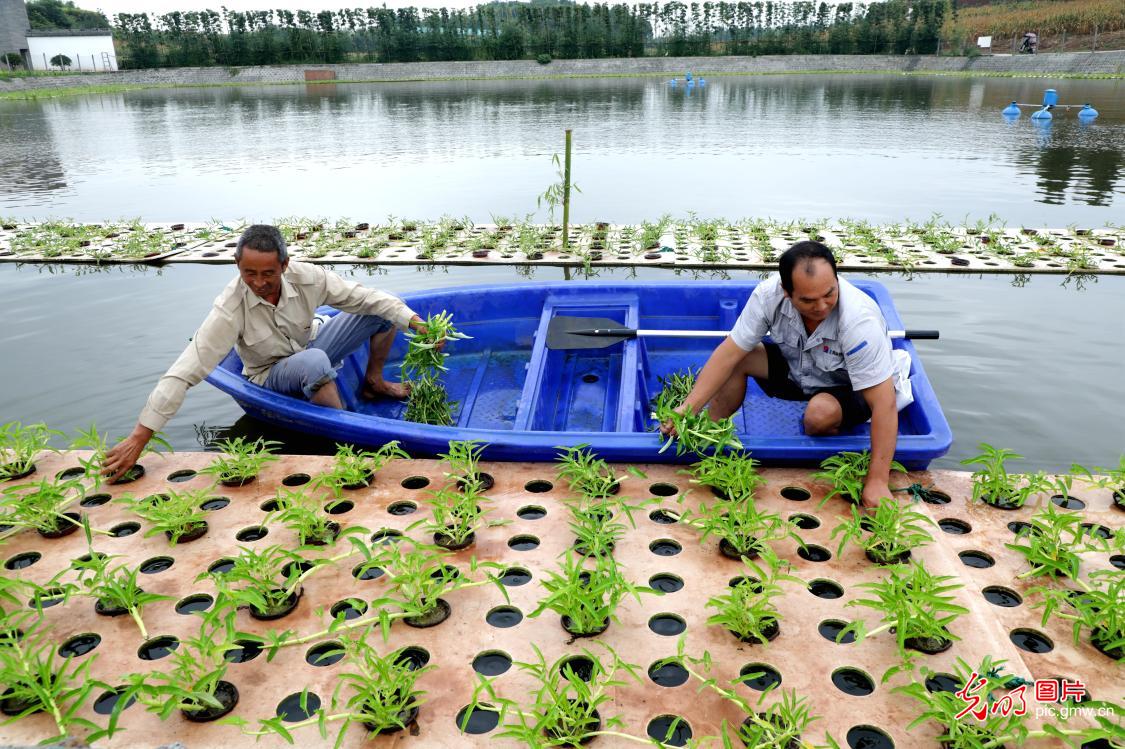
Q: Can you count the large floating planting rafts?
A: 2